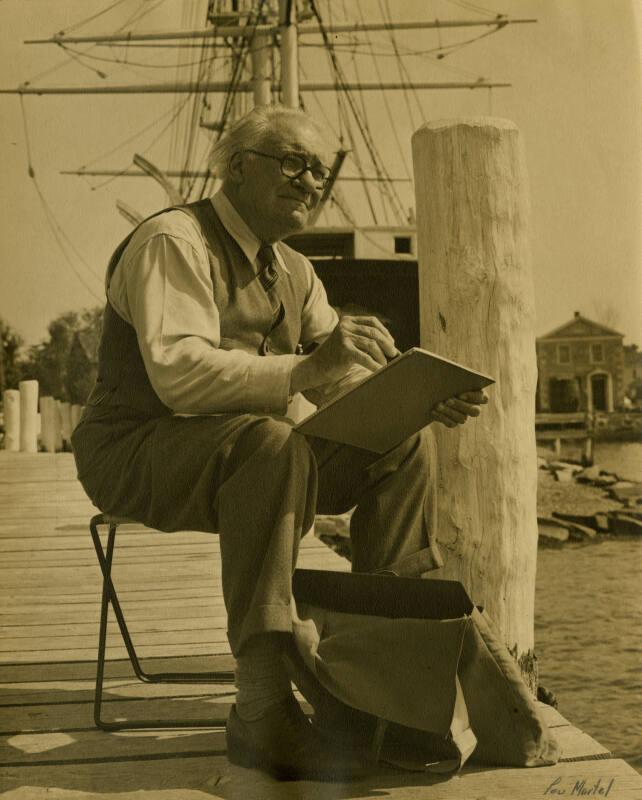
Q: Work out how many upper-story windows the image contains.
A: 2